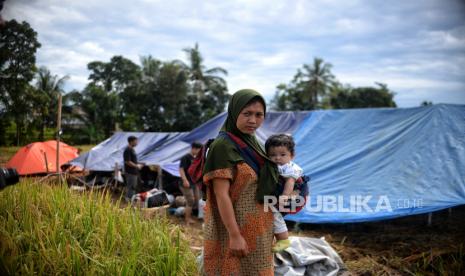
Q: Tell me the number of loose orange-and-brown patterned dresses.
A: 1